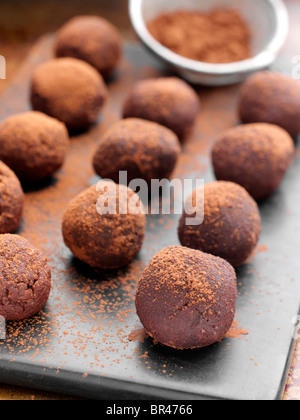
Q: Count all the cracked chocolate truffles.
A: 1